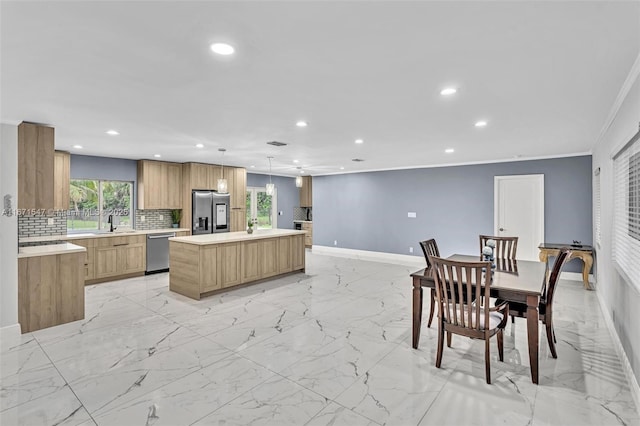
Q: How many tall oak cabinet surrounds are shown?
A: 1